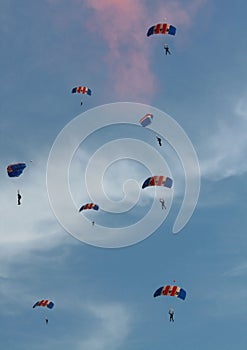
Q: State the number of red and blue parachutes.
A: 8